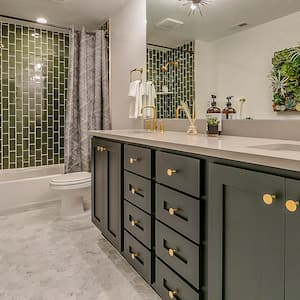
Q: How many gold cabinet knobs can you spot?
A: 12